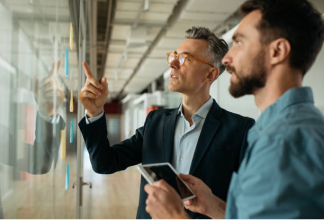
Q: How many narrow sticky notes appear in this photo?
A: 6